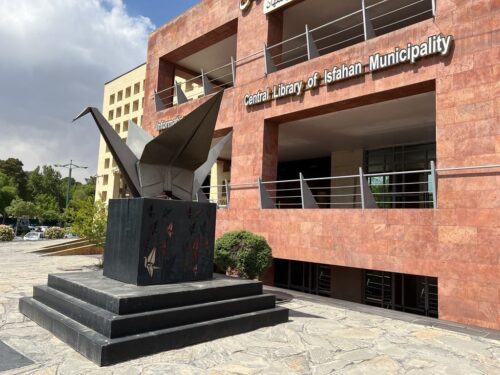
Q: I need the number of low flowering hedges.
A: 2